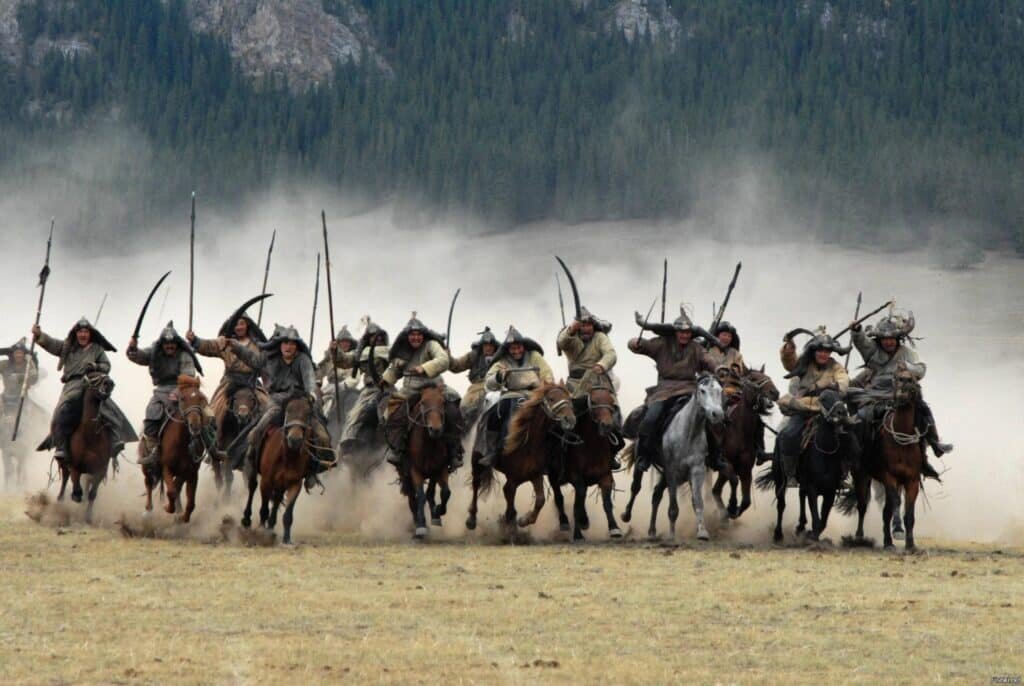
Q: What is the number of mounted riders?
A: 15